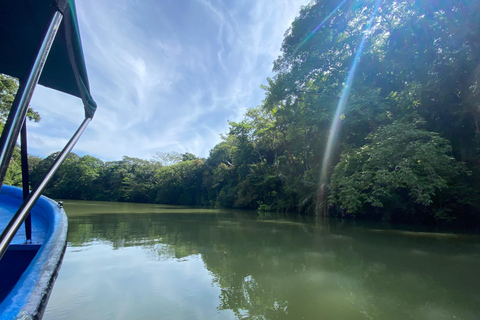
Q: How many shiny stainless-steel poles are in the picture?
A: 2